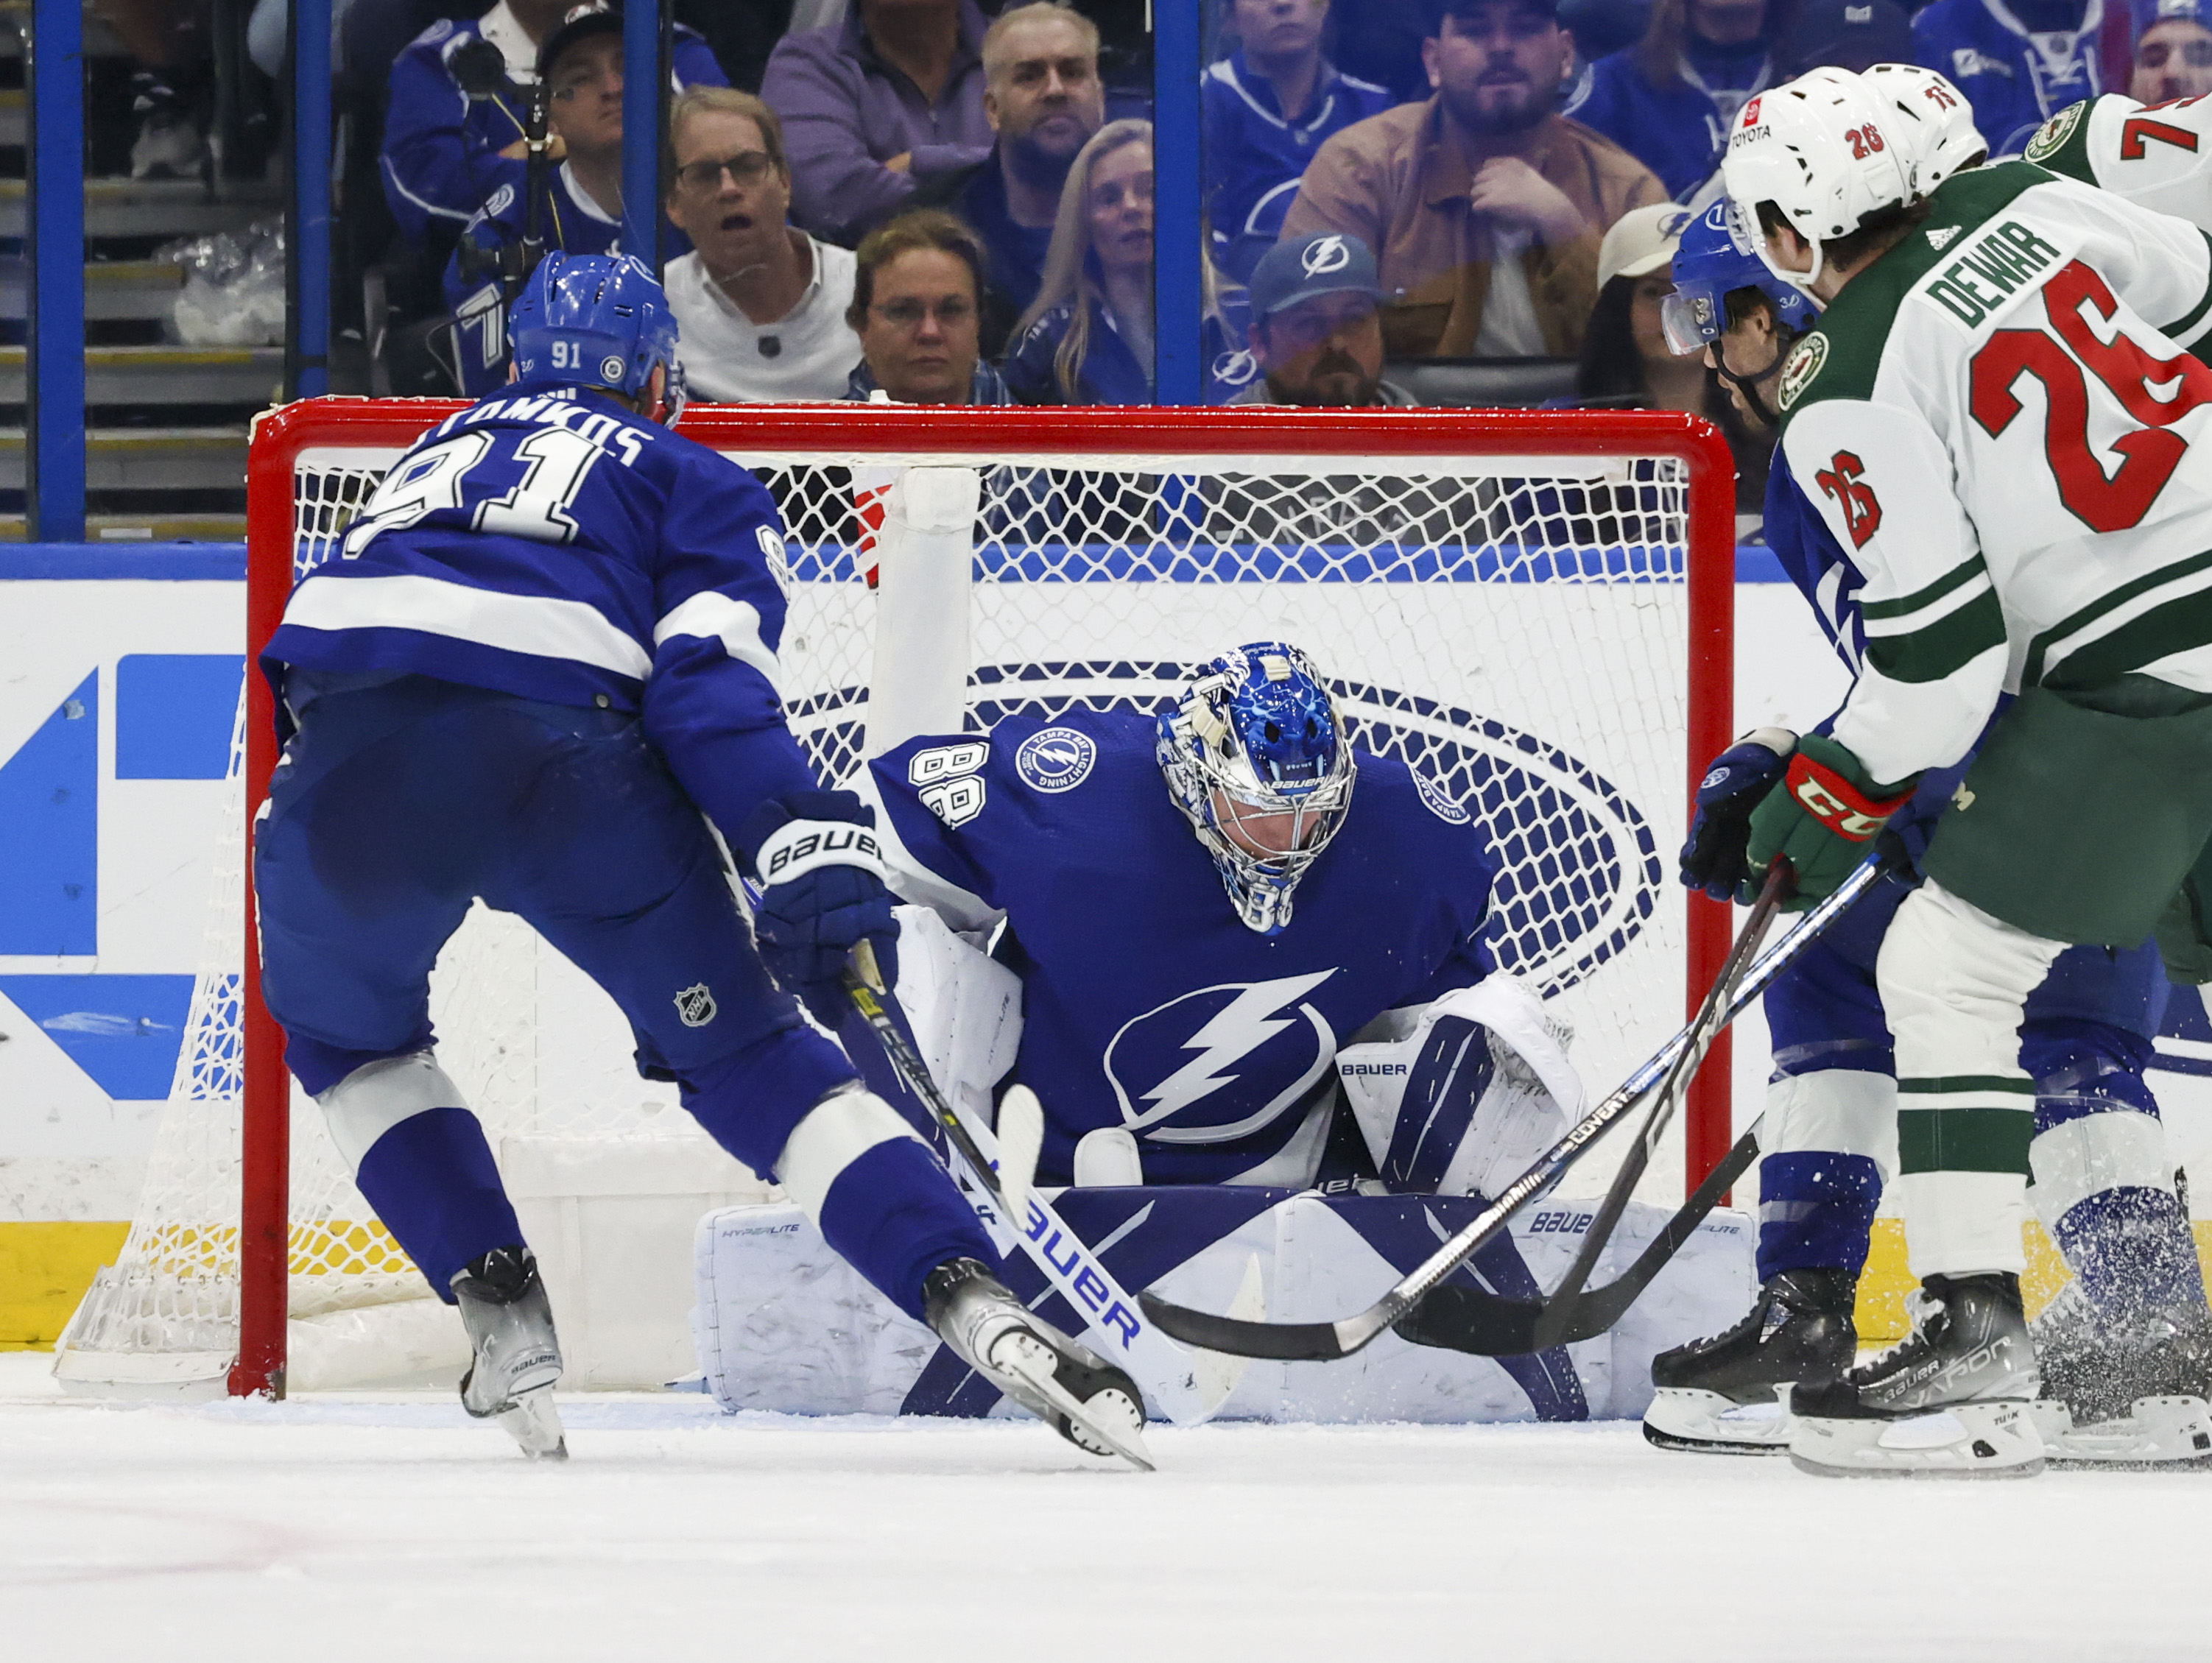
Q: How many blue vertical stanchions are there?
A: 4